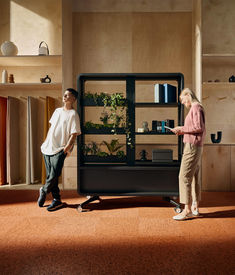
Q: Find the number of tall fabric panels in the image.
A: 4